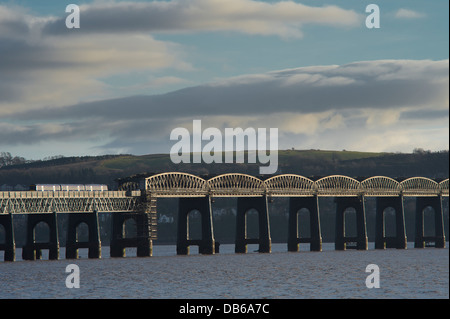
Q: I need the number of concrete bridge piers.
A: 10